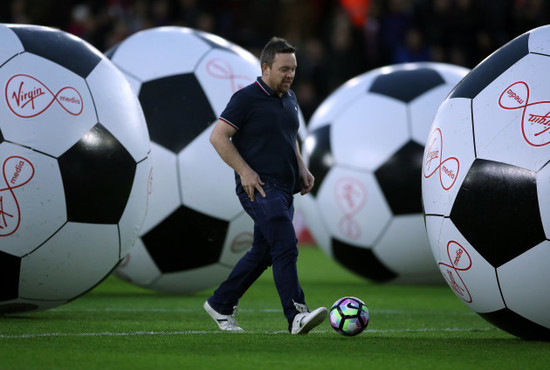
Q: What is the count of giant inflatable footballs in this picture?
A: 4